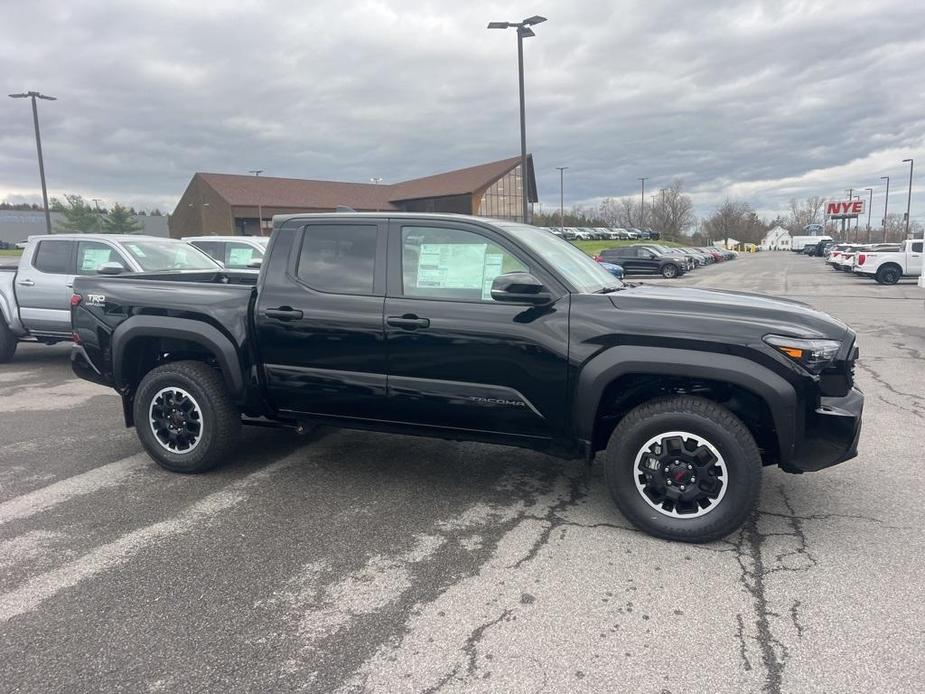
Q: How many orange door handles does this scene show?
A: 0